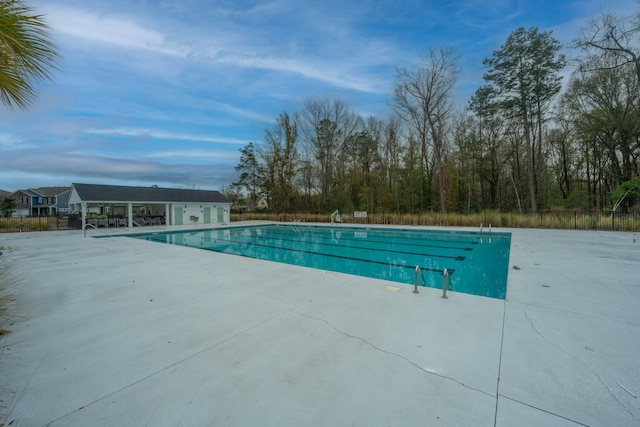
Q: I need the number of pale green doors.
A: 3